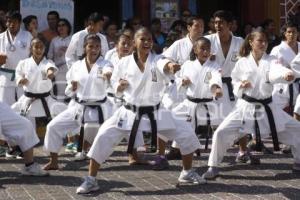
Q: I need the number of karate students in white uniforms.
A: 11